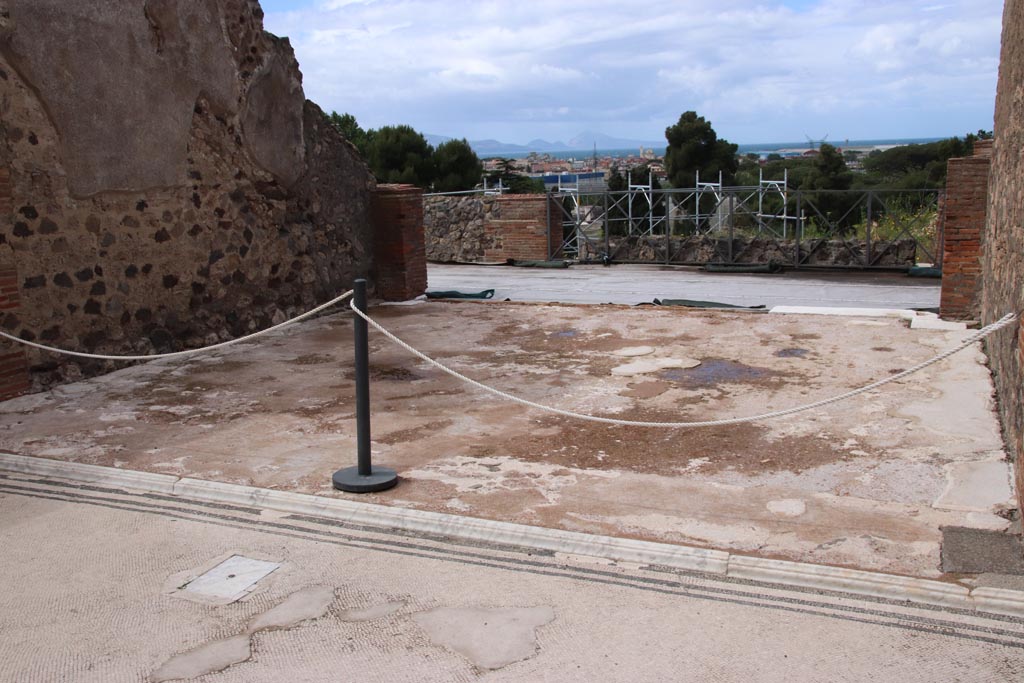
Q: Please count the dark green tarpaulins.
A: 5